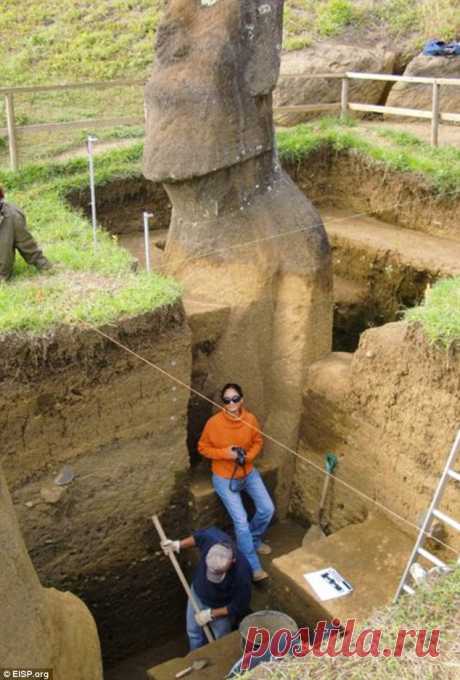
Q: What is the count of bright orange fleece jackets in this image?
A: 1